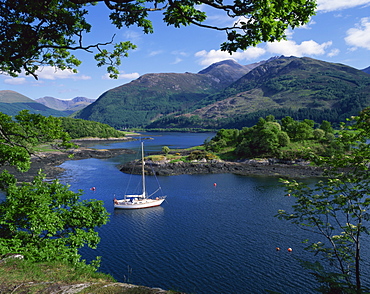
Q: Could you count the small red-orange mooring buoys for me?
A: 5